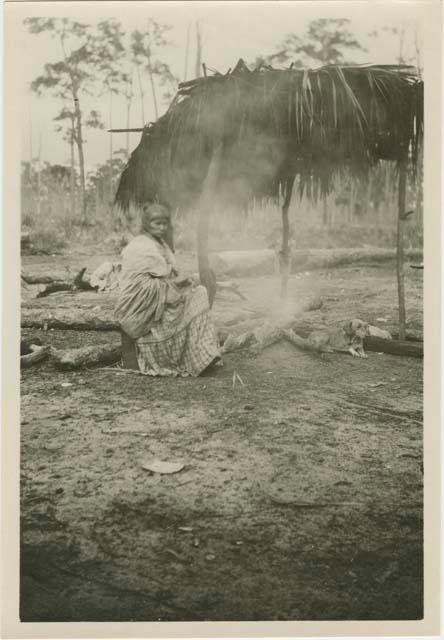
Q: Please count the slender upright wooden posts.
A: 3